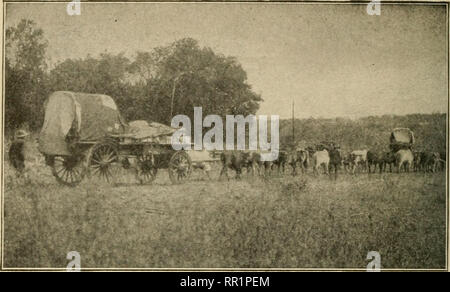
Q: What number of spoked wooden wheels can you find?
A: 4